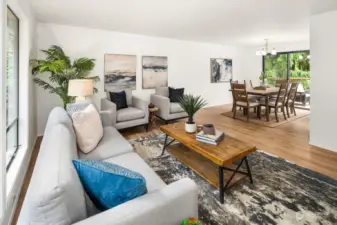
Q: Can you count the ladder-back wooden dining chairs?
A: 6